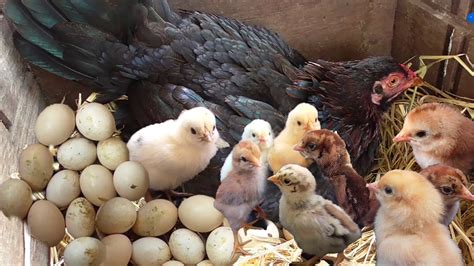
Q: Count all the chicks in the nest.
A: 9